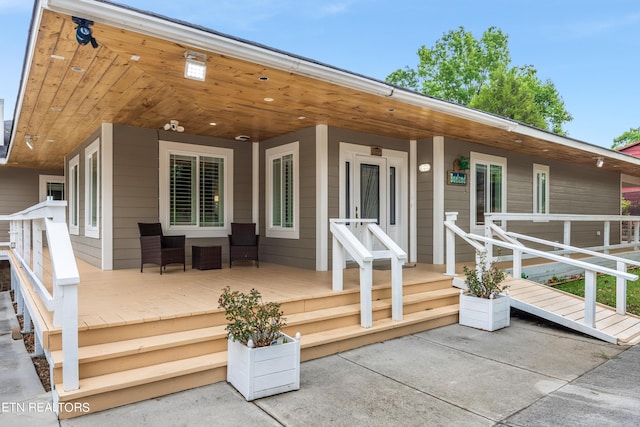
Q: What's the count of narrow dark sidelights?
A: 2